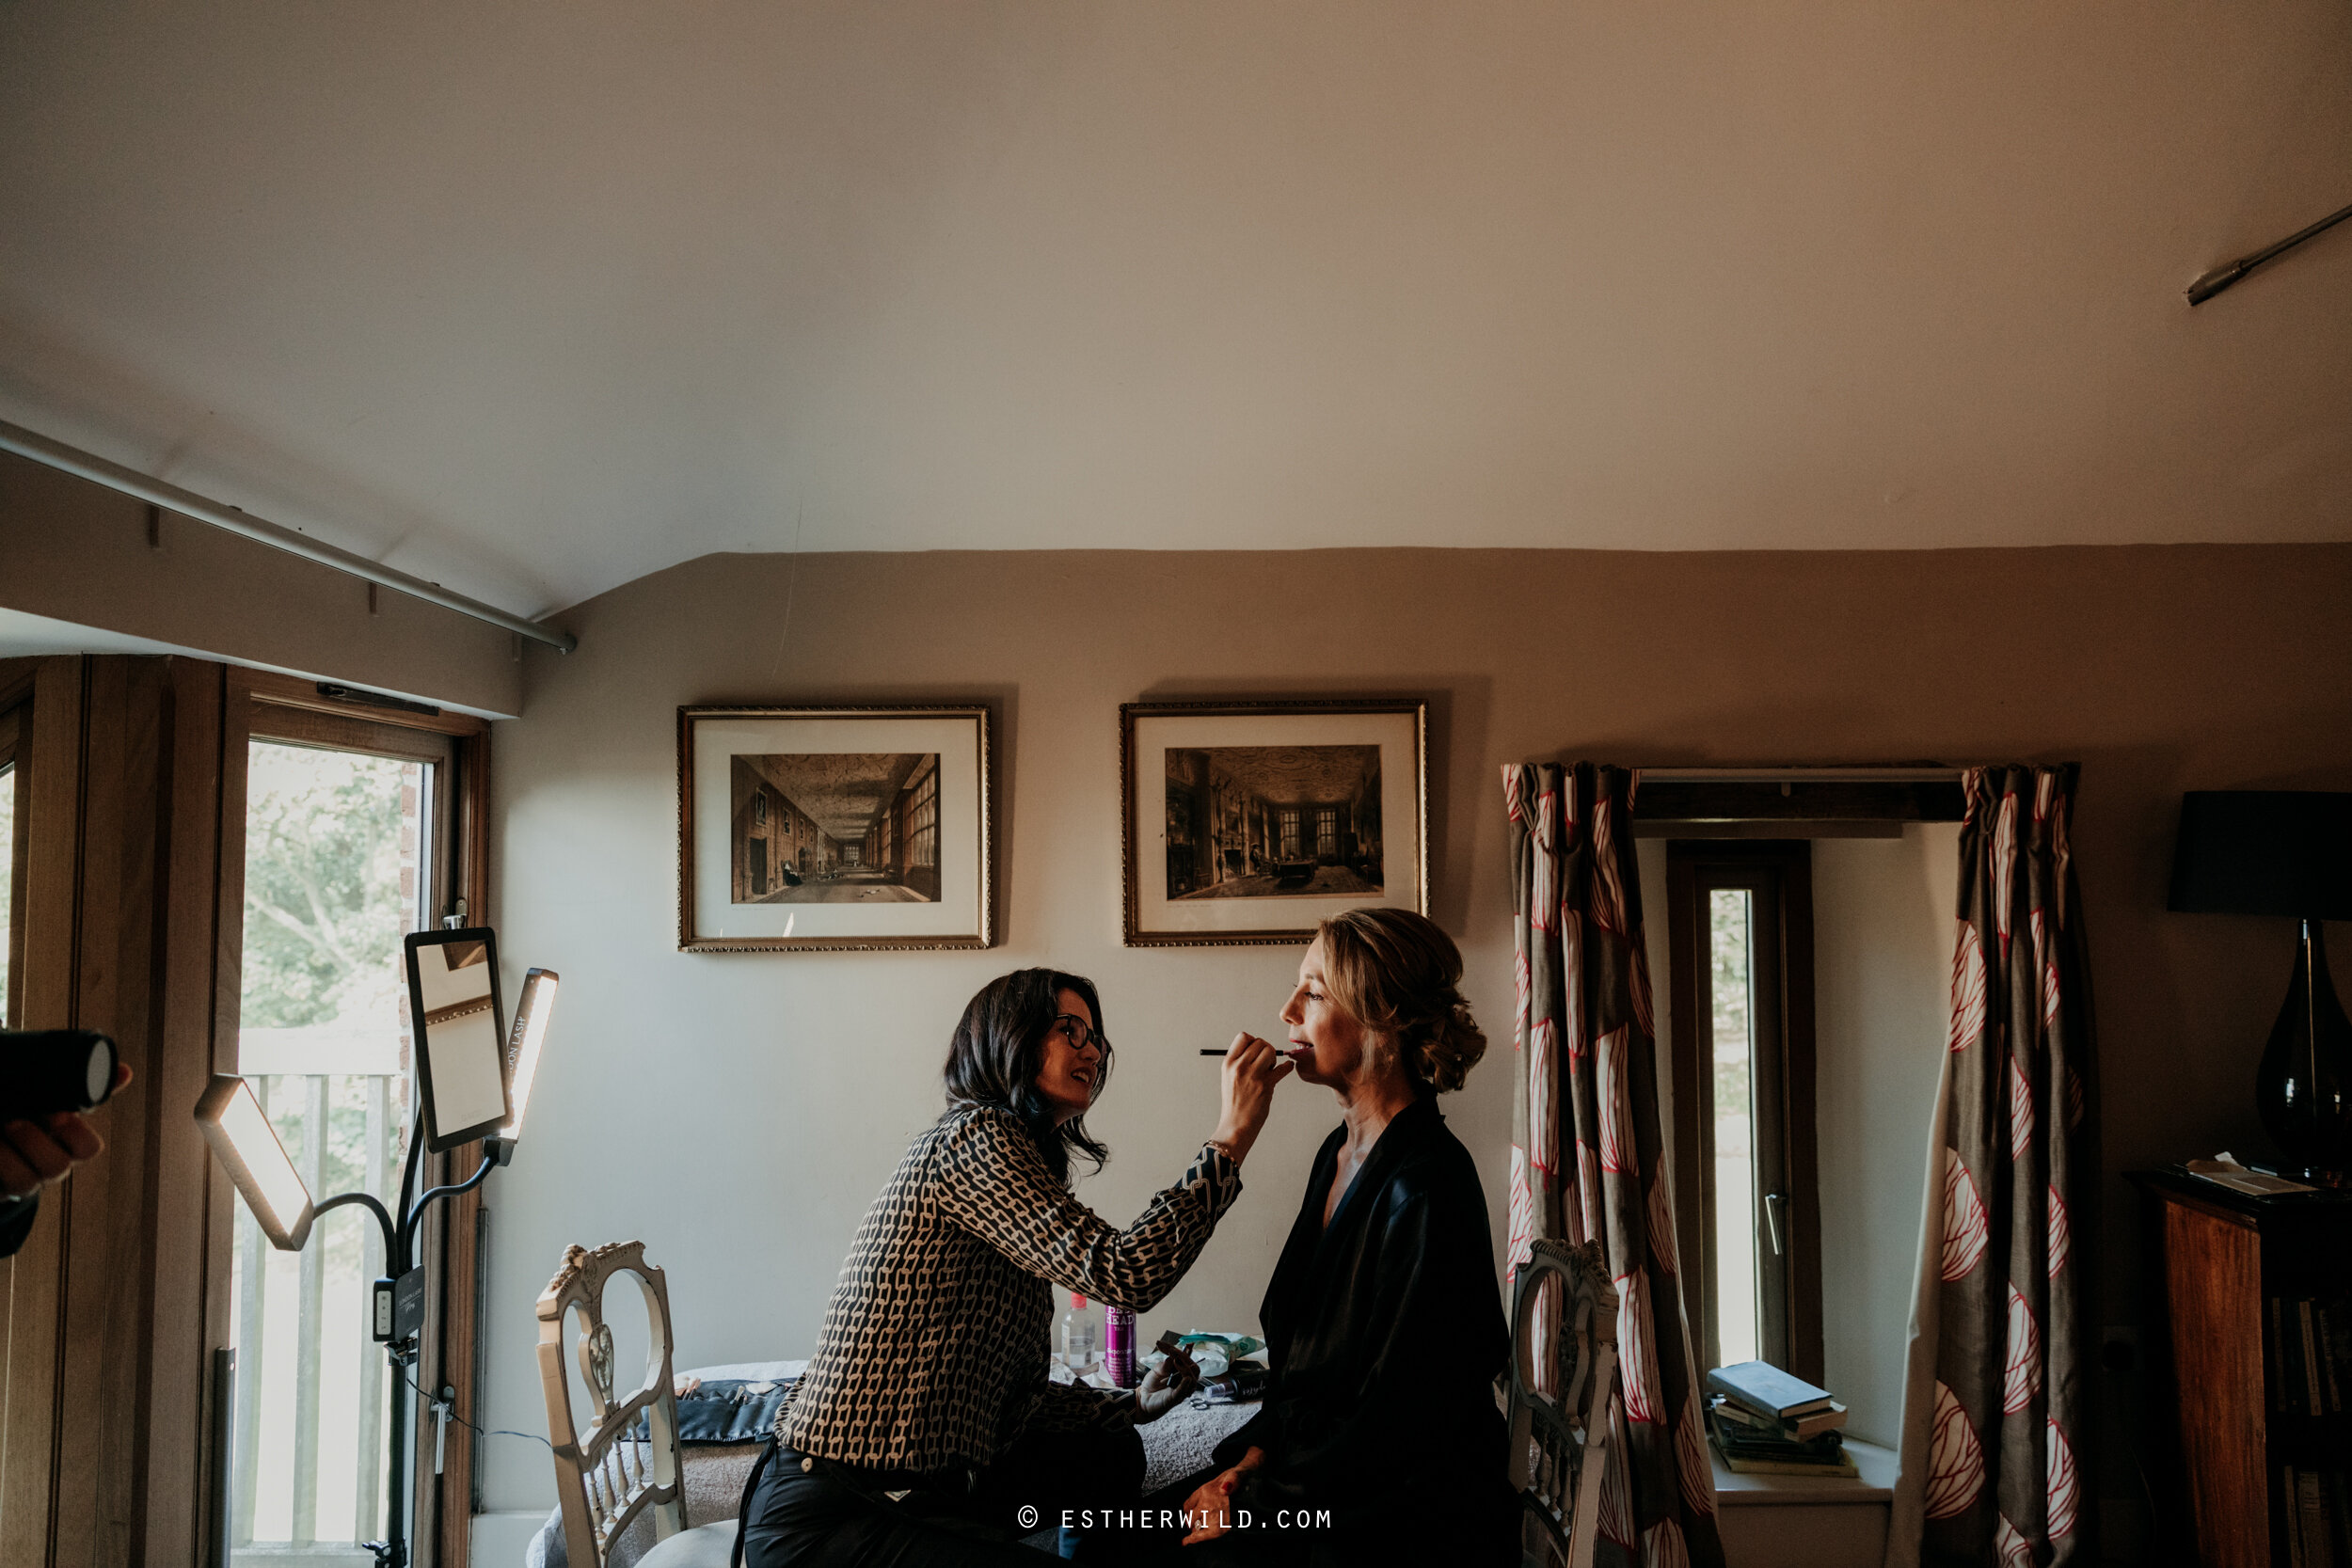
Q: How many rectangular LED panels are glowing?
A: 2